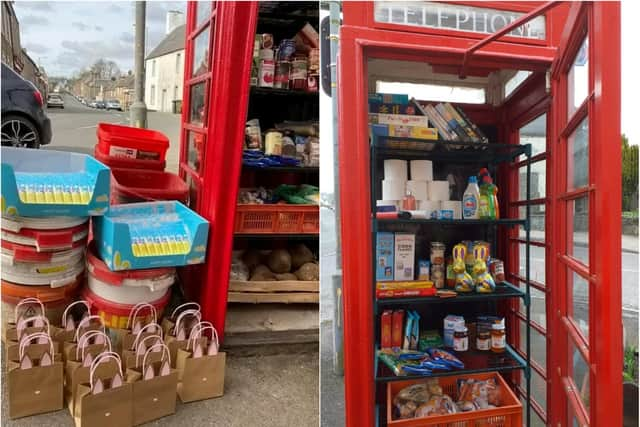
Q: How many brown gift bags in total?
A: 13